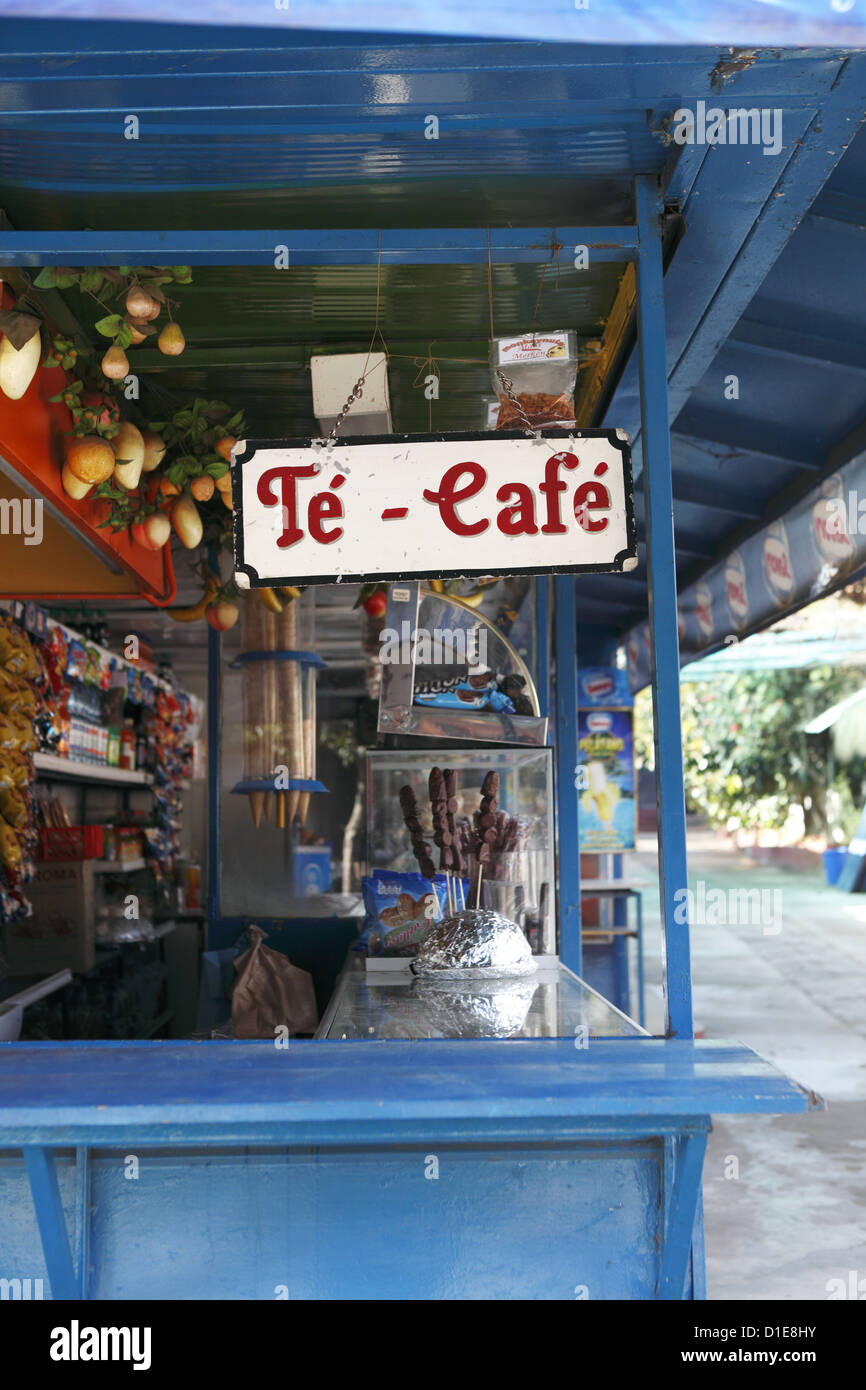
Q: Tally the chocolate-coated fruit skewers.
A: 5